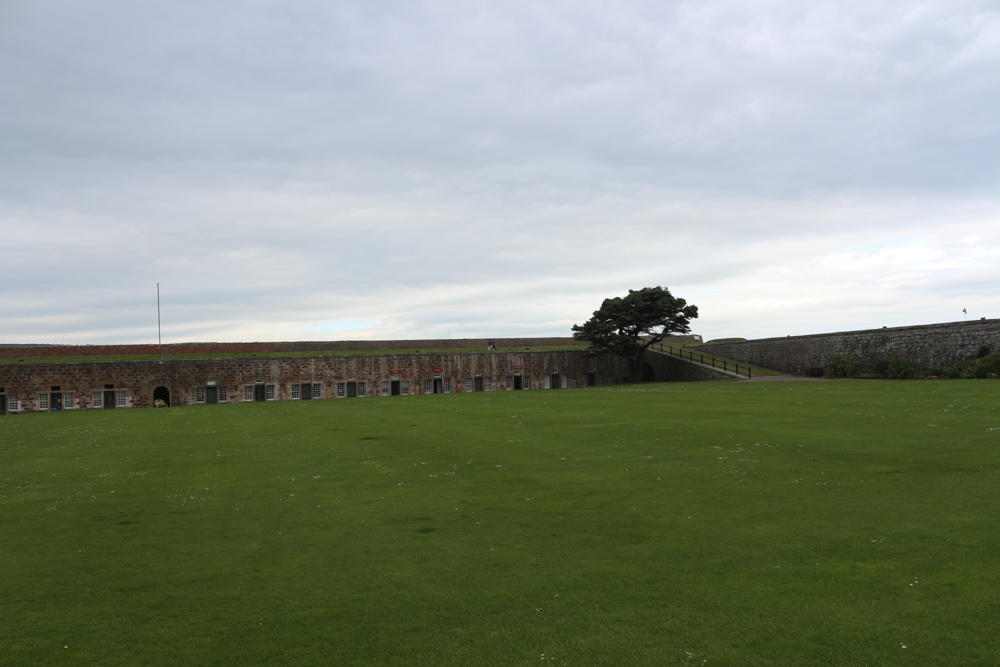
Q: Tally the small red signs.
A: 3